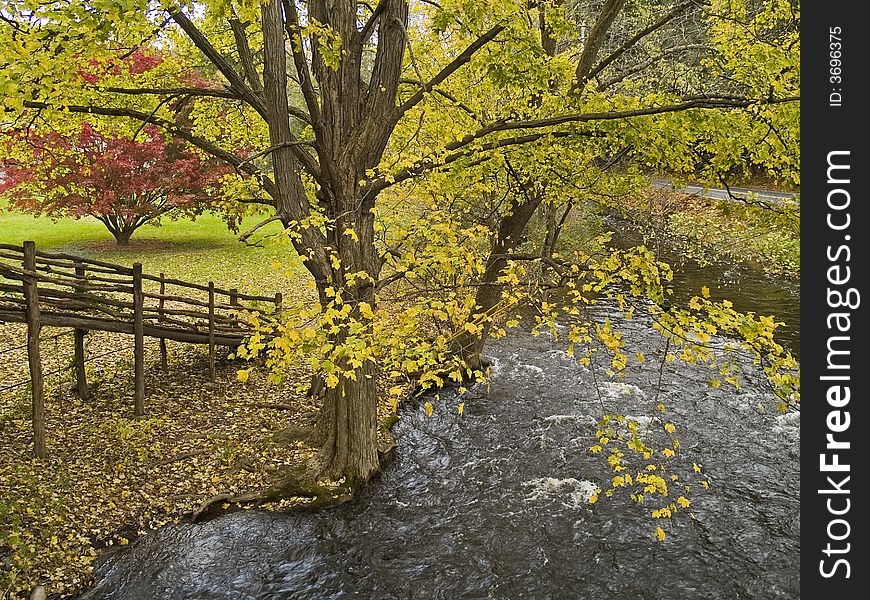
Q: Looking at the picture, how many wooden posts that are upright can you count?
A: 7